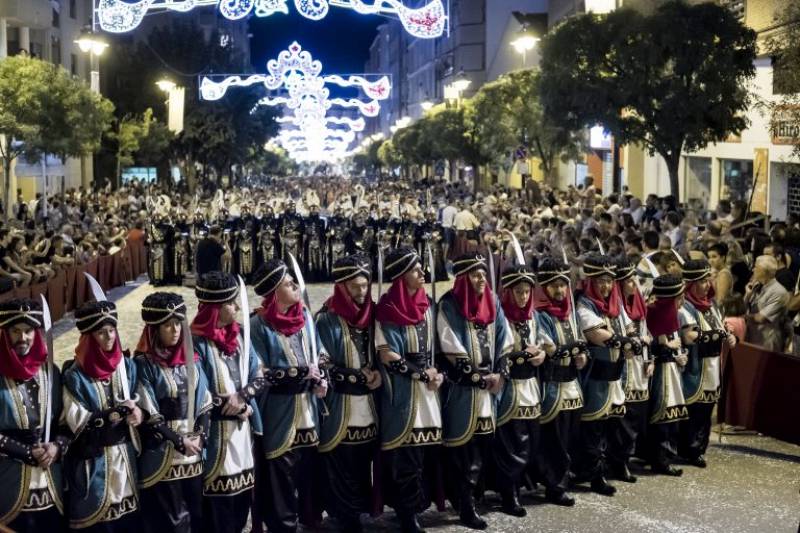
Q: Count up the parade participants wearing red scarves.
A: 14